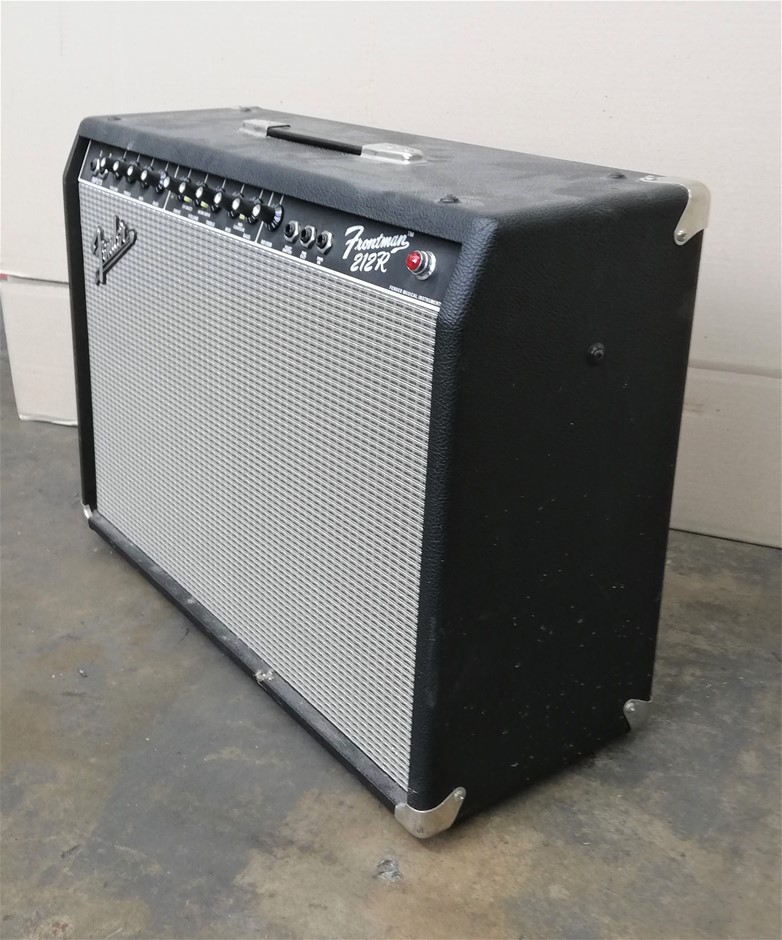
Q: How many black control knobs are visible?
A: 10